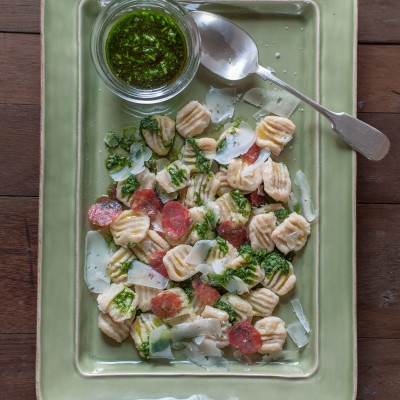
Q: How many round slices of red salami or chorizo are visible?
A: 10